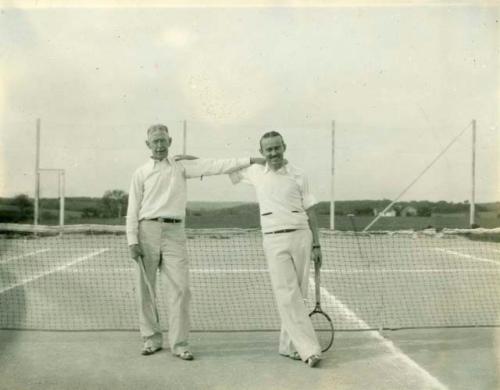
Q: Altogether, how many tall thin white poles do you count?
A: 4